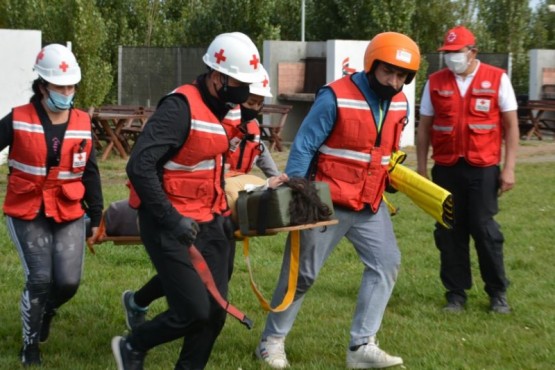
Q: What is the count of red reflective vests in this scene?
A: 5